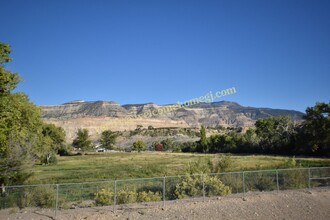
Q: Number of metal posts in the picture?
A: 7